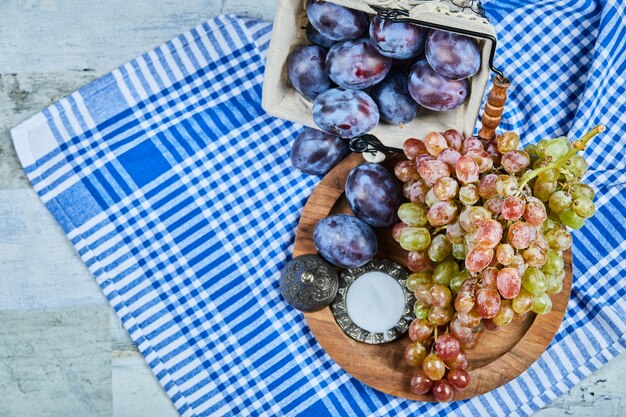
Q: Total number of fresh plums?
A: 12